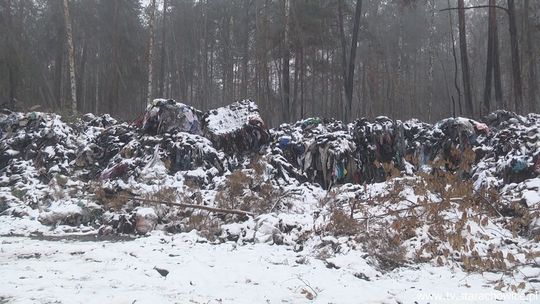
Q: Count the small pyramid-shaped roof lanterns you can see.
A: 0